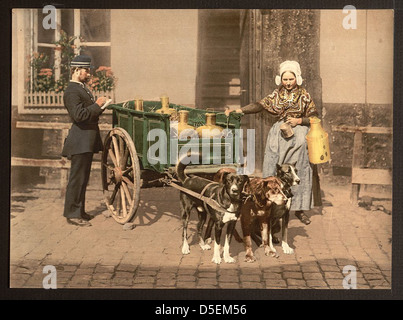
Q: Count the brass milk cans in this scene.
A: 5